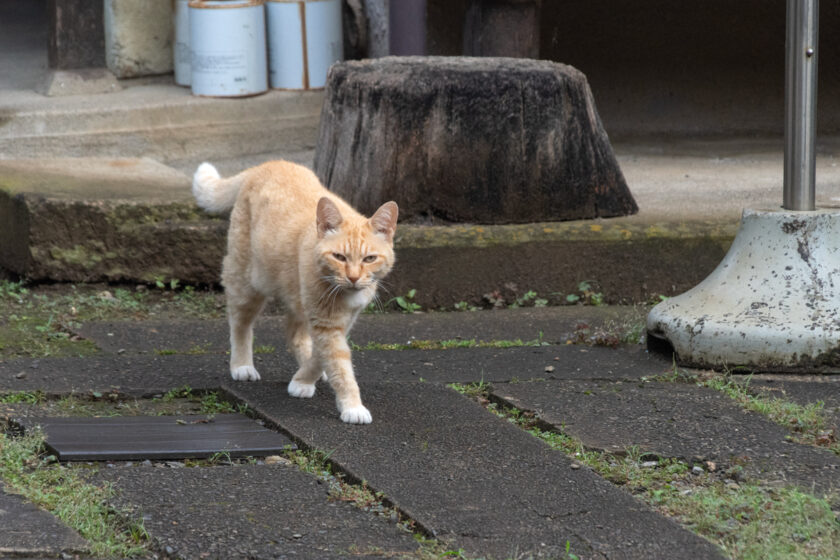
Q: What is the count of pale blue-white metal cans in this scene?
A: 3